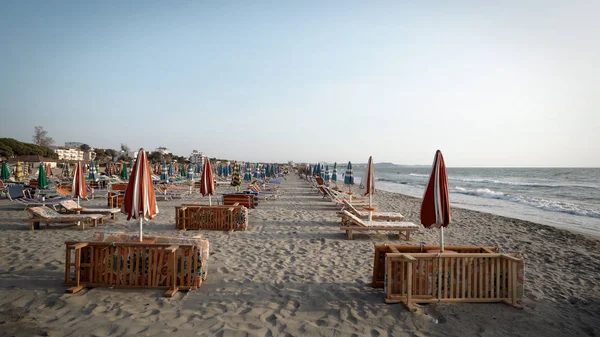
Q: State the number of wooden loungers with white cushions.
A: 4